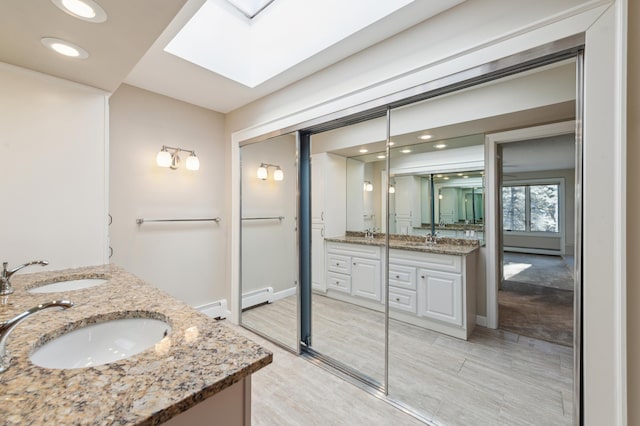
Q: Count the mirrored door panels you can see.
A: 3